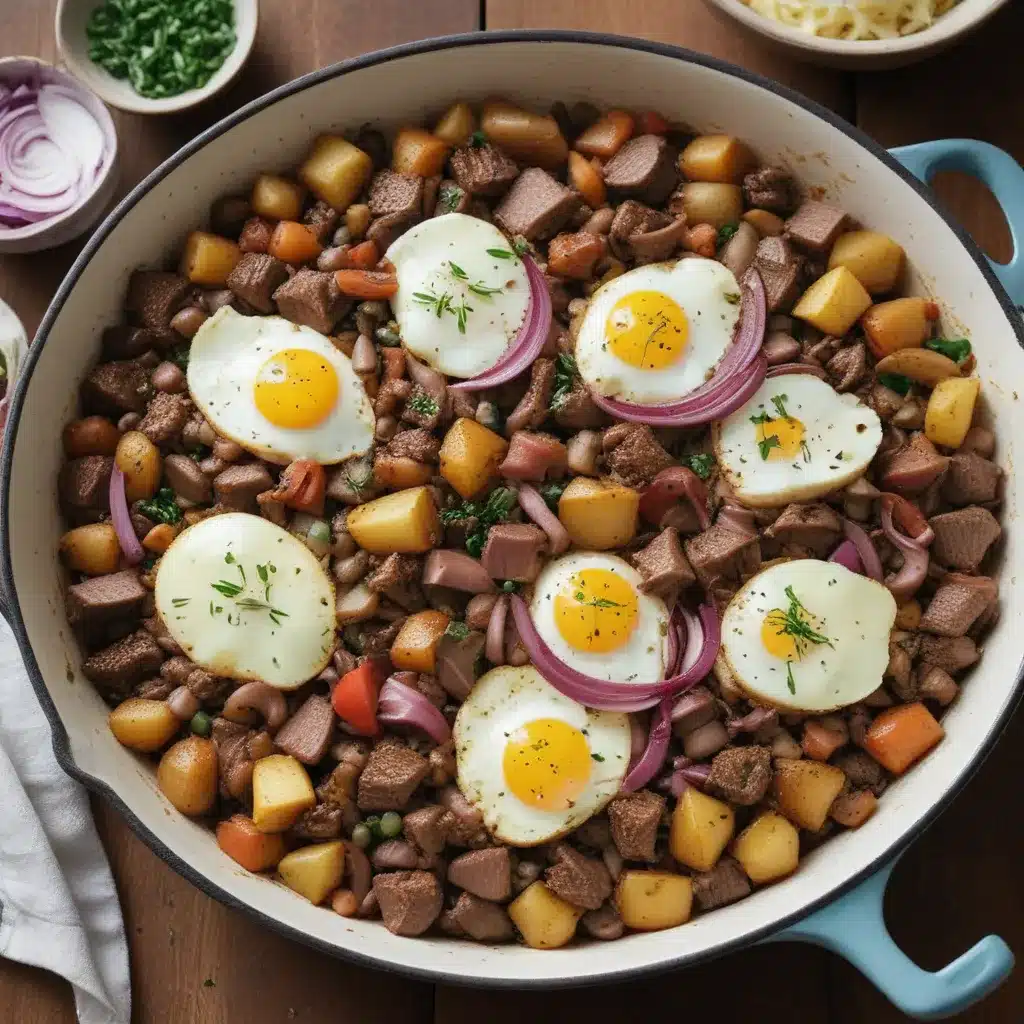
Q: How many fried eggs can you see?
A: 8